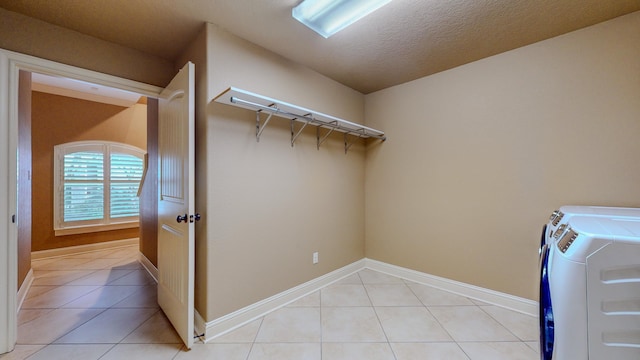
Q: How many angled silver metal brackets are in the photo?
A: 4